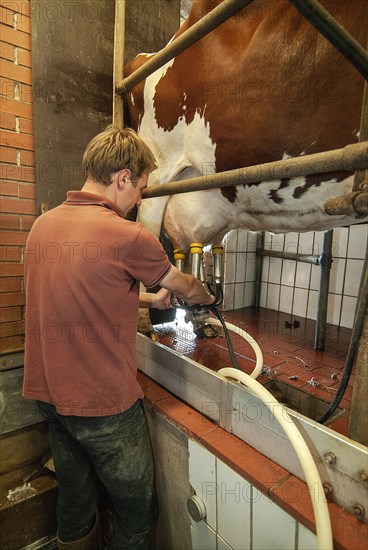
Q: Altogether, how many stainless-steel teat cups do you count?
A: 4